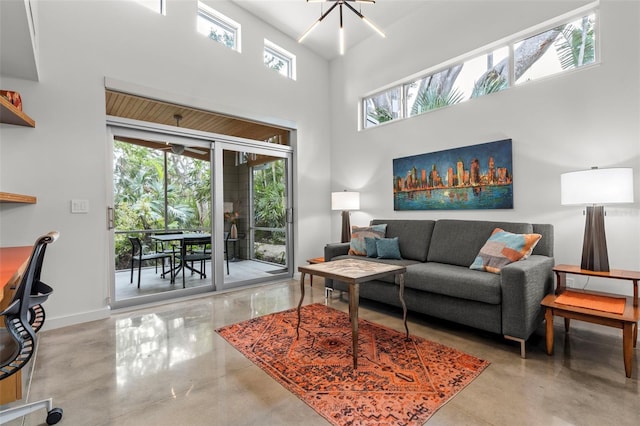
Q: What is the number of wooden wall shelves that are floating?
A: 2